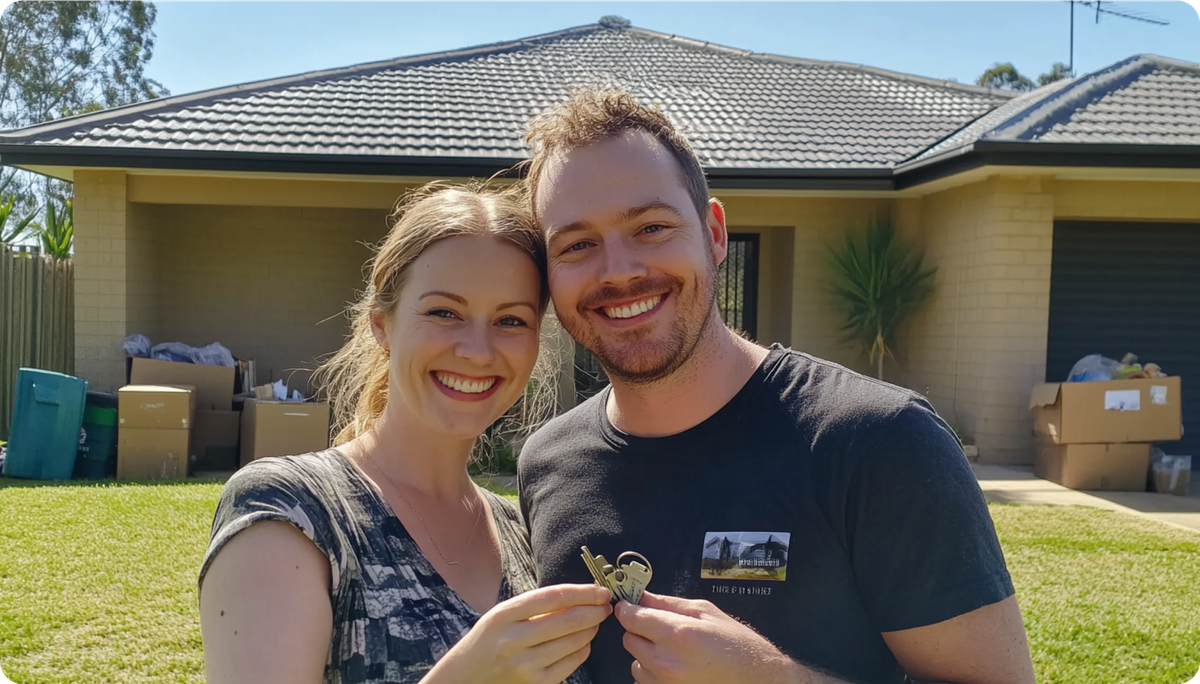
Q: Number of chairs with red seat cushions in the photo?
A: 0